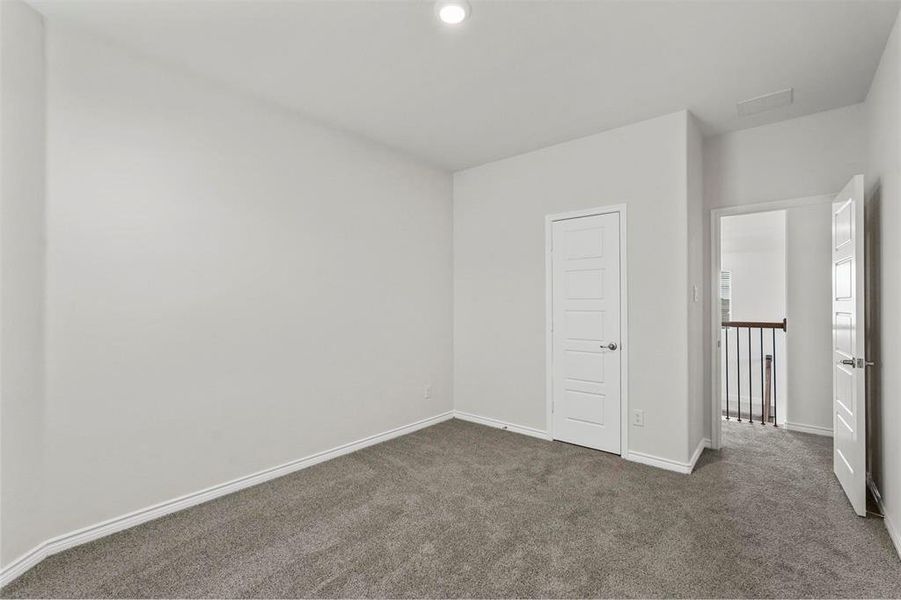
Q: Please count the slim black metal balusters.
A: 5